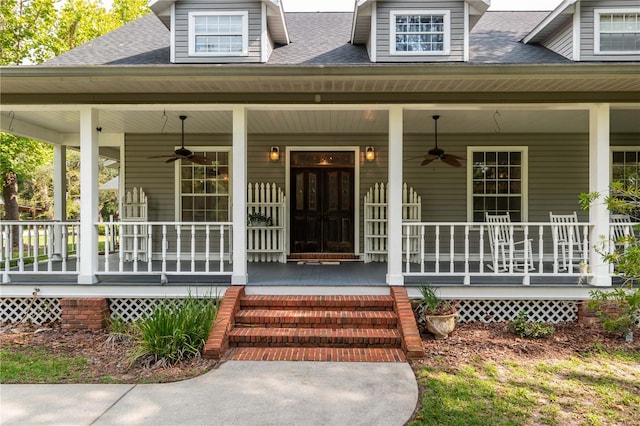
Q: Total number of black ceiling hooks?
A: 3